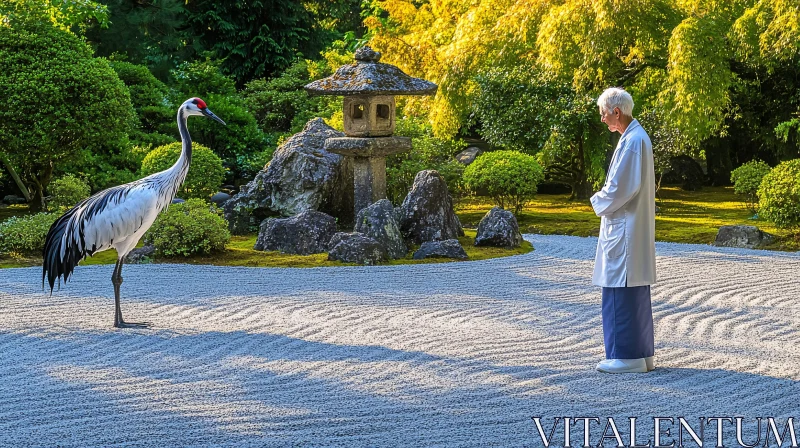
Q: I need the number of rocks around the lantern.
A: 7